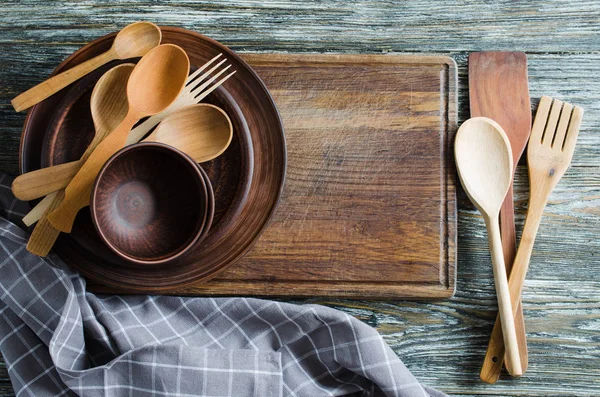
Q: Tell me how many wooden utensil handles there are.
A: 8